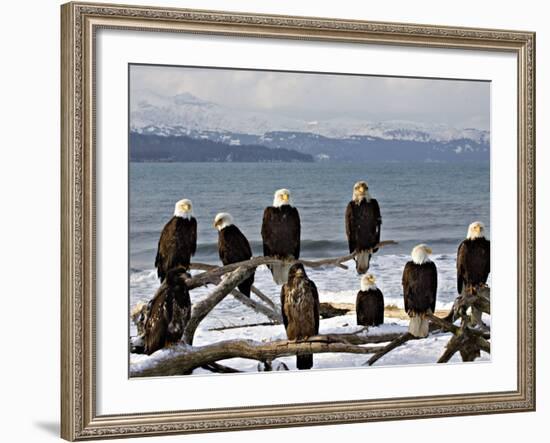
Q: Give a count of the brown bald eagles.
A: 2